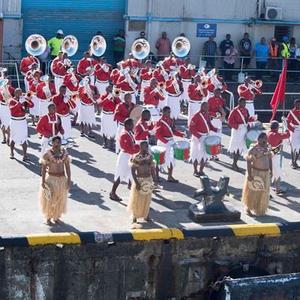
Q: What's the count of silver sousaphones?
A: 5